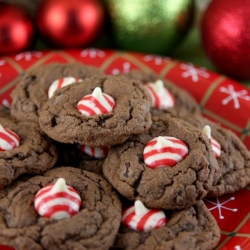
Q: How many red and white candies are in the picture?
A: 9